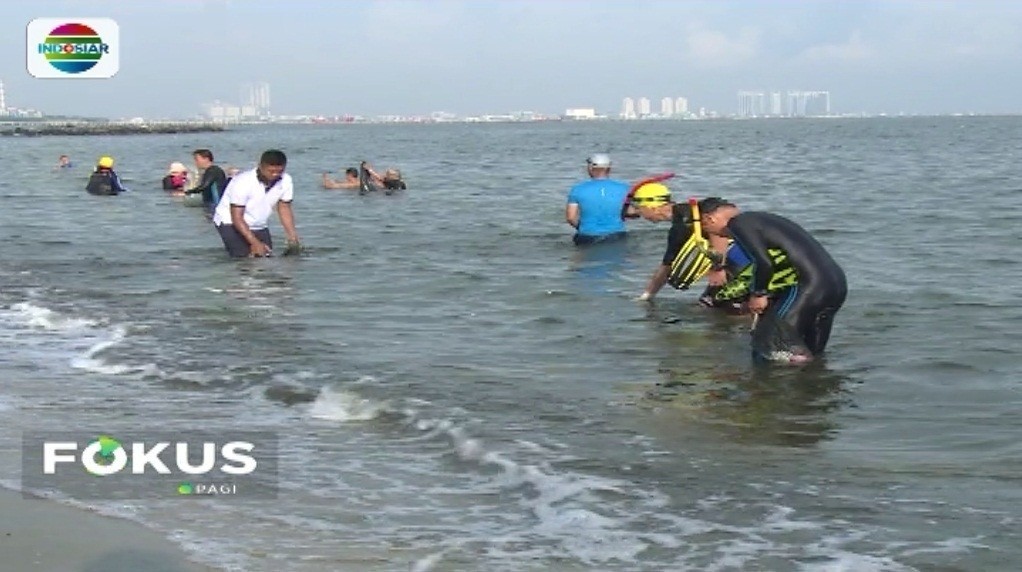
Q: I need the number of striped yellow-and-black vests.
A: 1